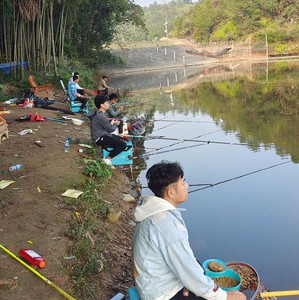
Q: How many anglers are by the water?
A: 6